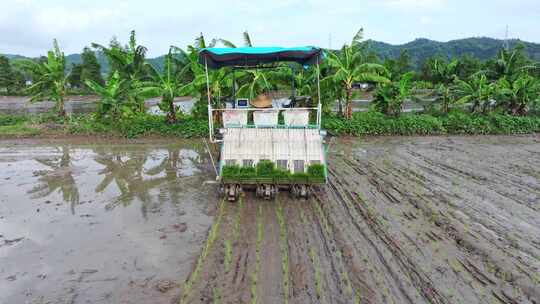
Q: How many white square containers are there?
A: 3